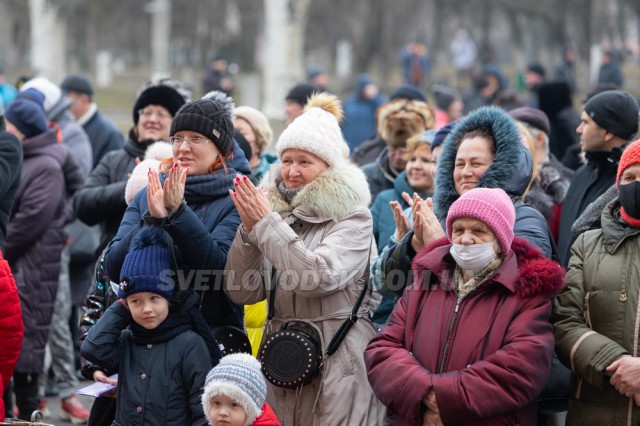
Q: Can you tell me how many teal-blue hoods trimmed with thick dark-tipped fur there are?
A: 1